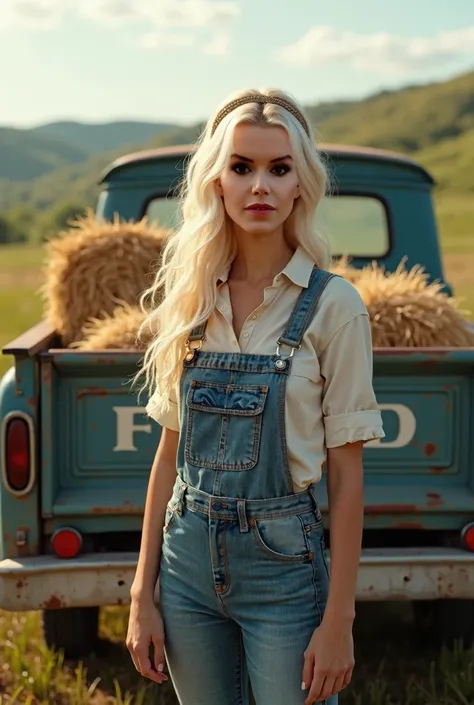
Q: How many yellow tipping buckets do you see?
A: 0